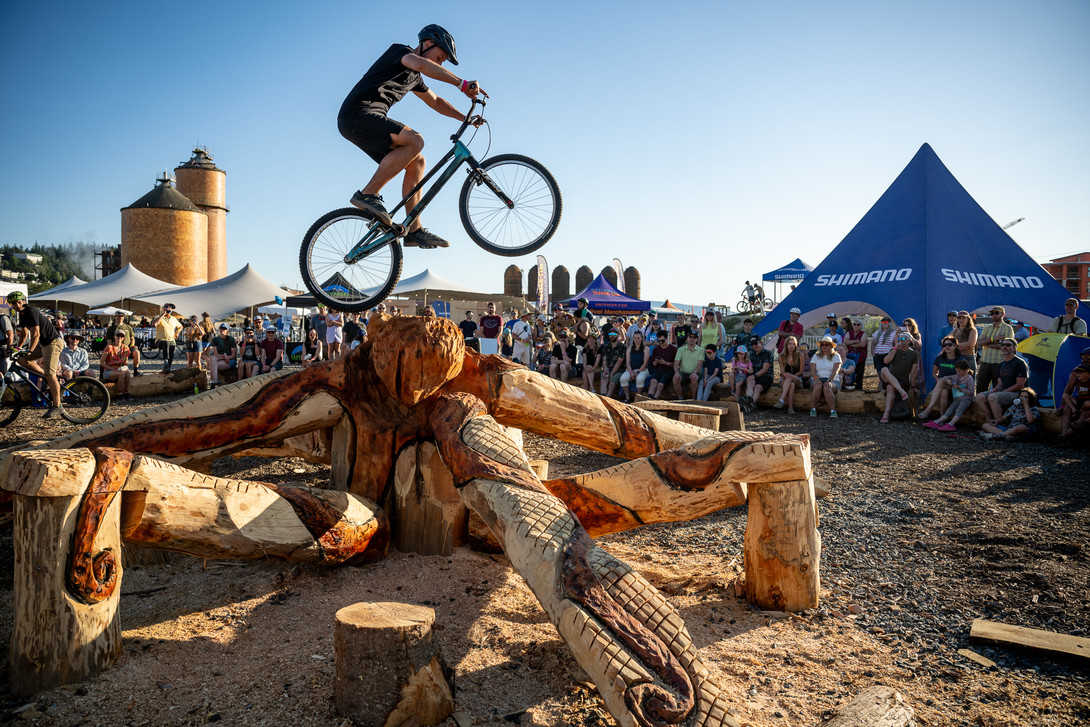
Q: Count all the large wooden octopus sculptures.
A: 1